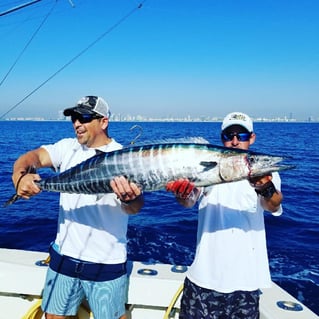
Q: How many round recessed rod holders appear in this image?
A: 4